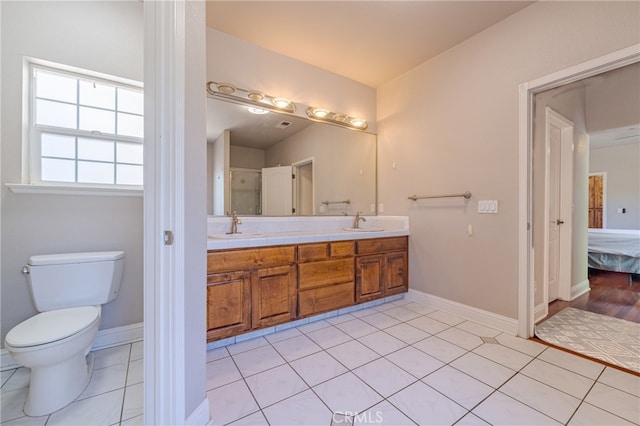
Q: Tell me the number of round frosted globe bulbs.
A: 6